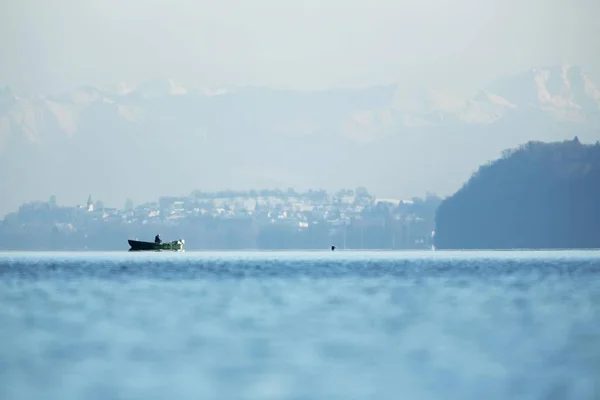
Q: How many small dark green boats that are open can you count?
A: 1